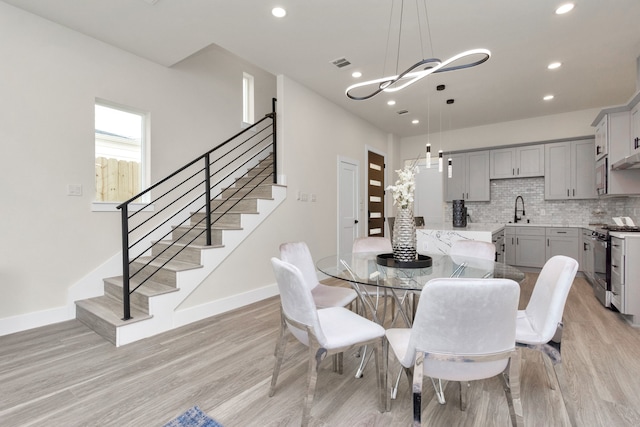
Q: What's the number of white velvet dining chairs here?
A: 6